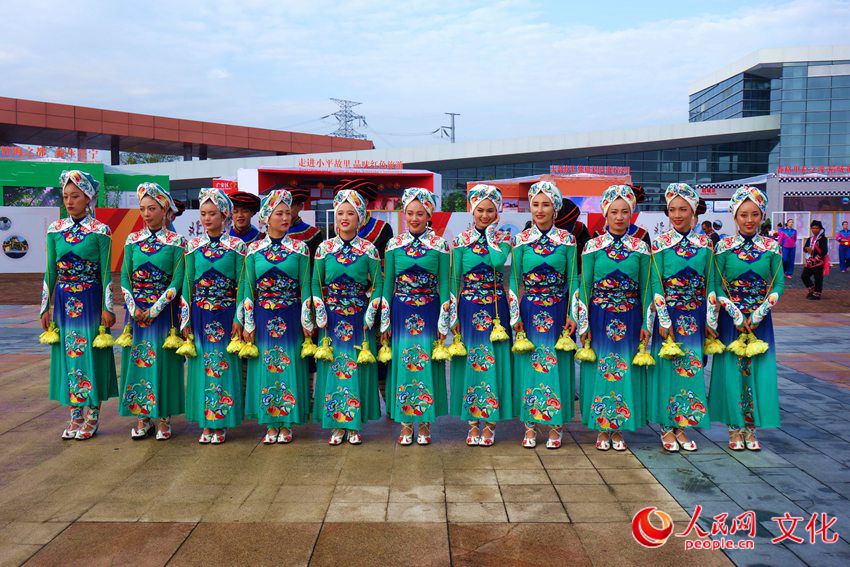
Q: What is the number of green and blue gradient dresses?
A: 11